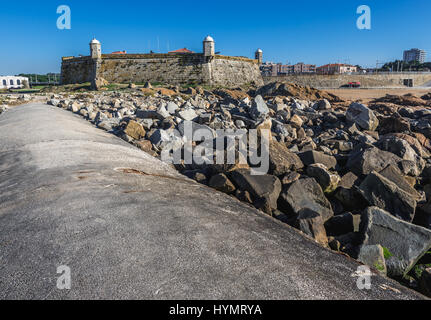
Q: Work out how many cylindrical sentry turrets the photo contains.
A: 3